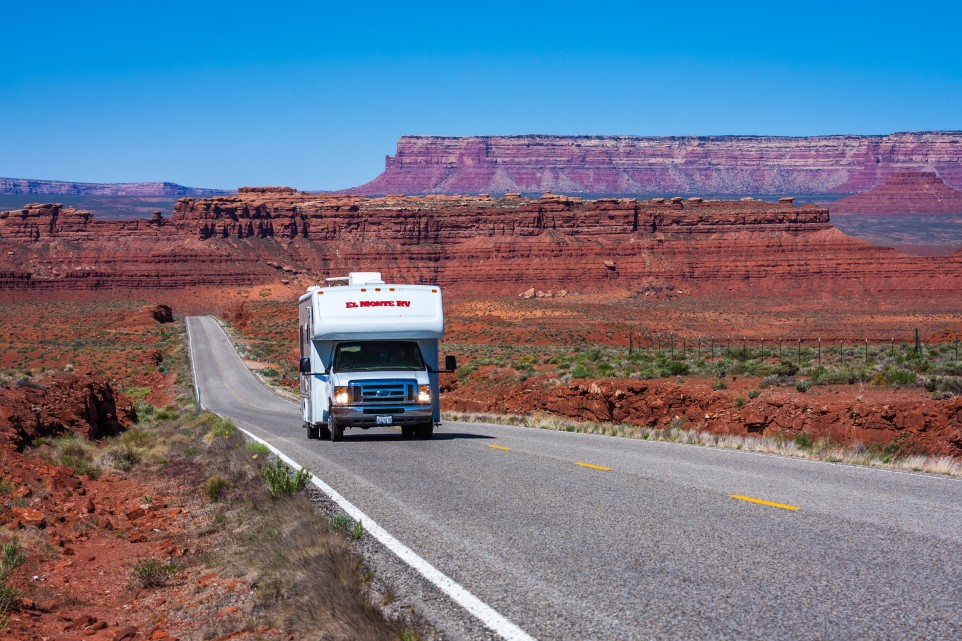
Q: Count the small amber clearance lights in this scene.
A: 5